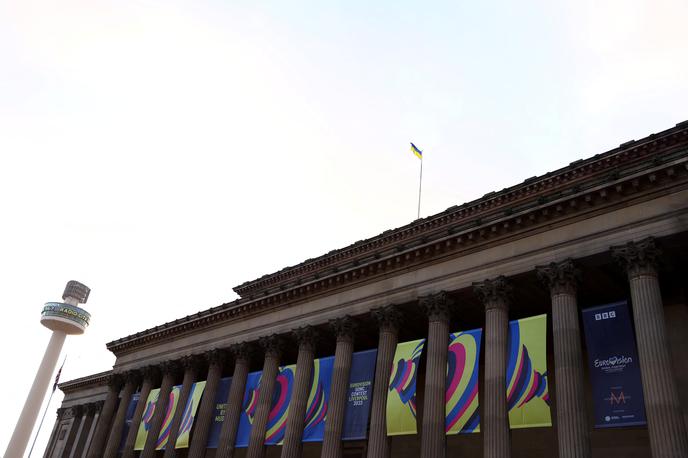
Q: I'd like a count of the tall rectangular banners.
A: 13